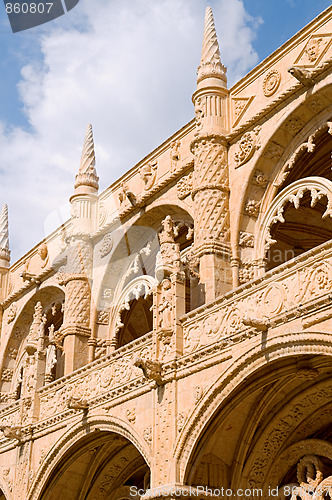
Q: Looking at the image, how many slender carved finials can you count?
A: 3